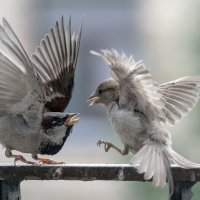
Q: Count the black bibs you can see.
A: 1